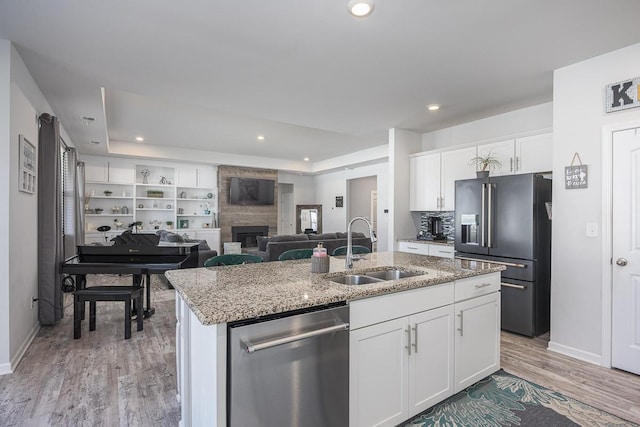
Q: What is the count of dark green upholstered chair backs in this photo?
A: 3